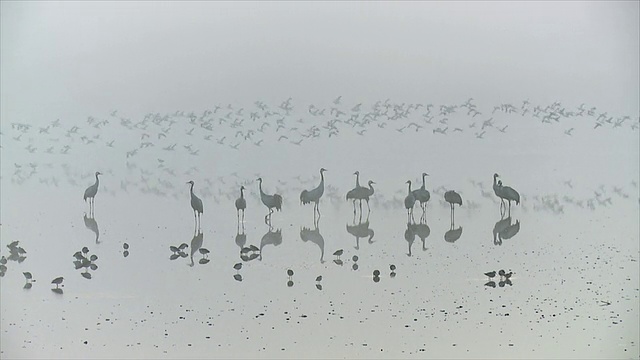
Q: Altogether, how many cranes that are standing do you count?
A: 12